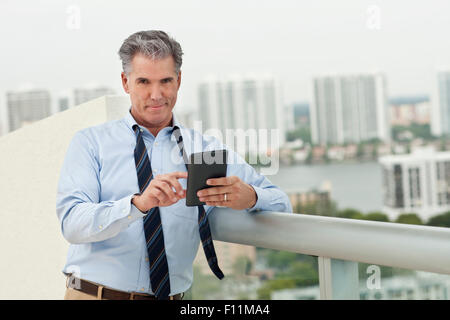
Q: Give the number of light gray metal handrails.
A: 1